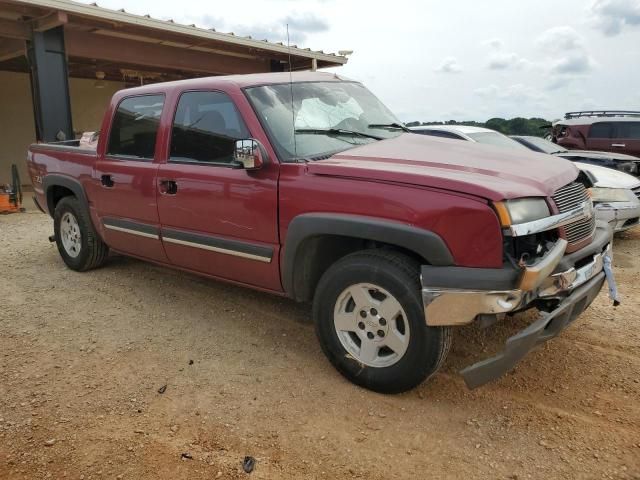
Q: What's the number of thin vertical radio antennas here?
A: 1